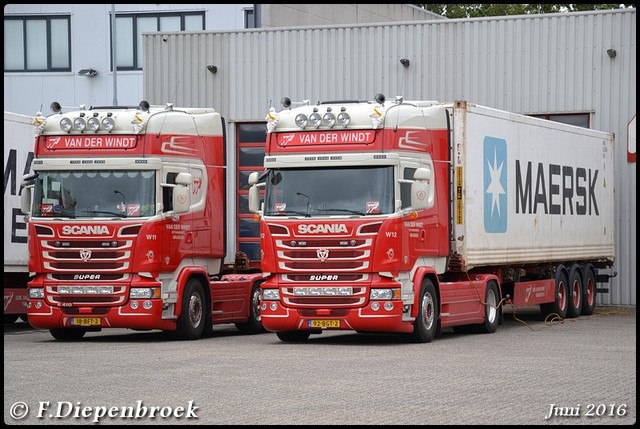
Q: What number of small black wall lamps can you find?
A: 3